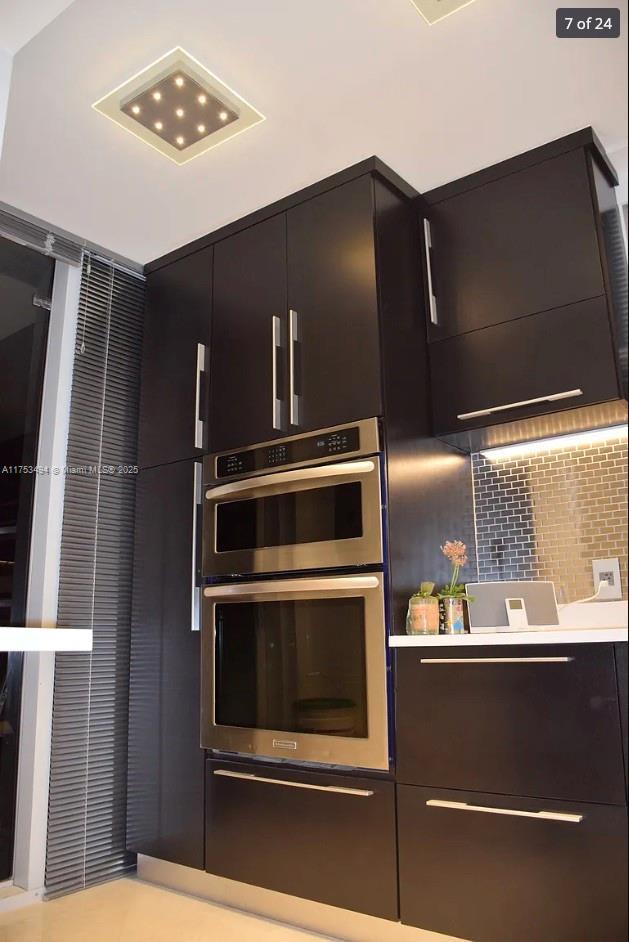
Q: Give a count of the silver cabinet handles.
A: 9